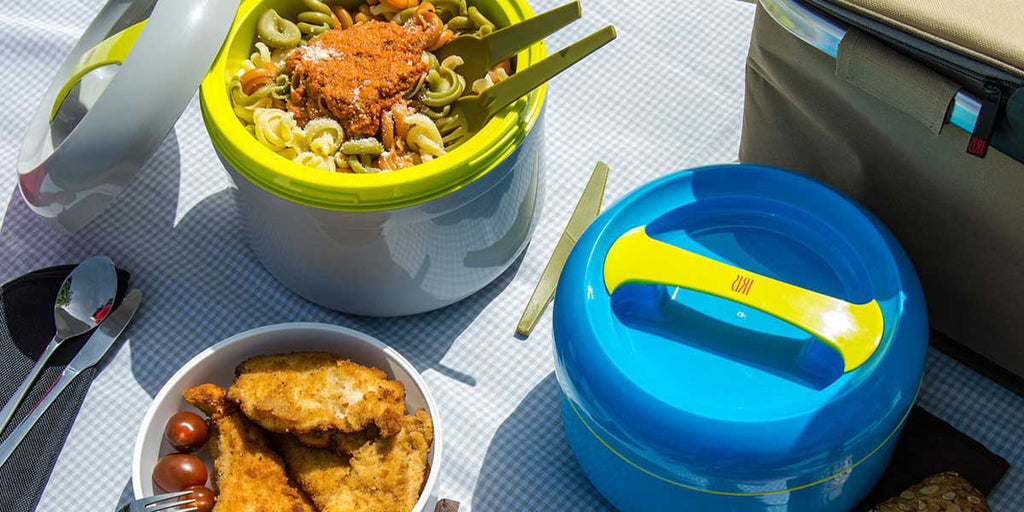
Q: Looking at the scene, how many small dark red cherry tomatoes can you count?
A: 3